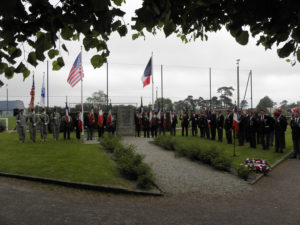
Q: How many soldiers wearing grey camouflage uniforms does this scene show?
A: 4